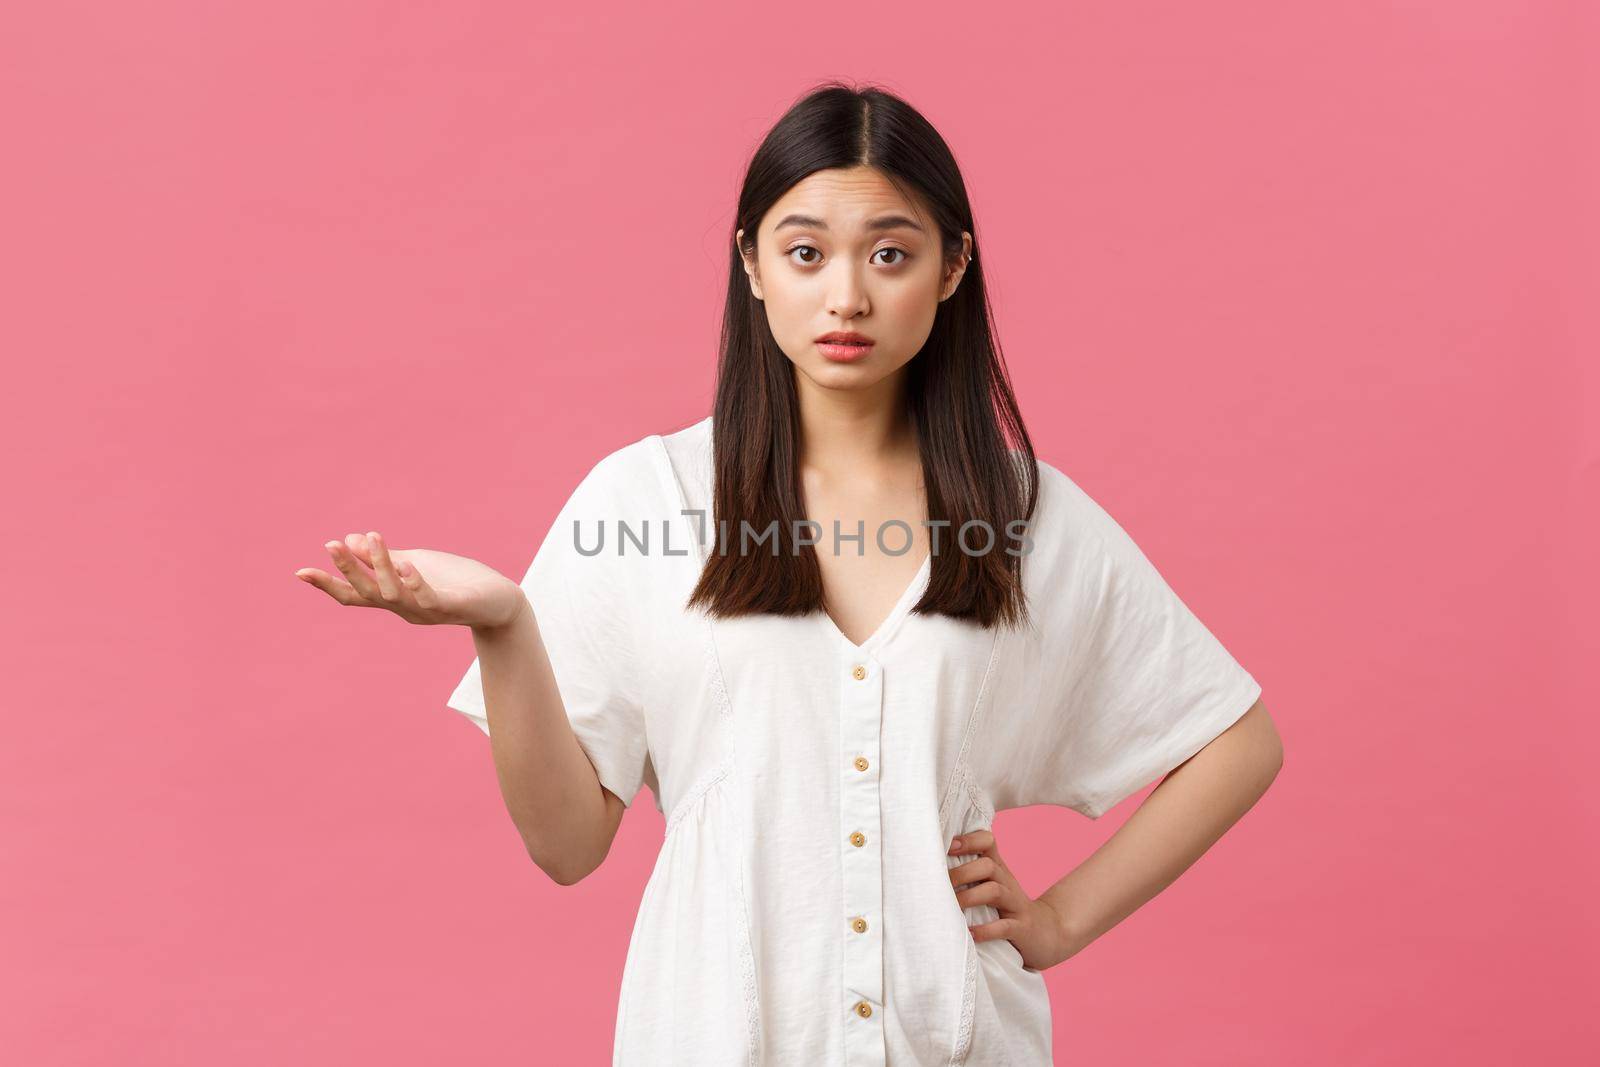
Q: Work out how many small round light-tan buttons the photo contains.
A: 5